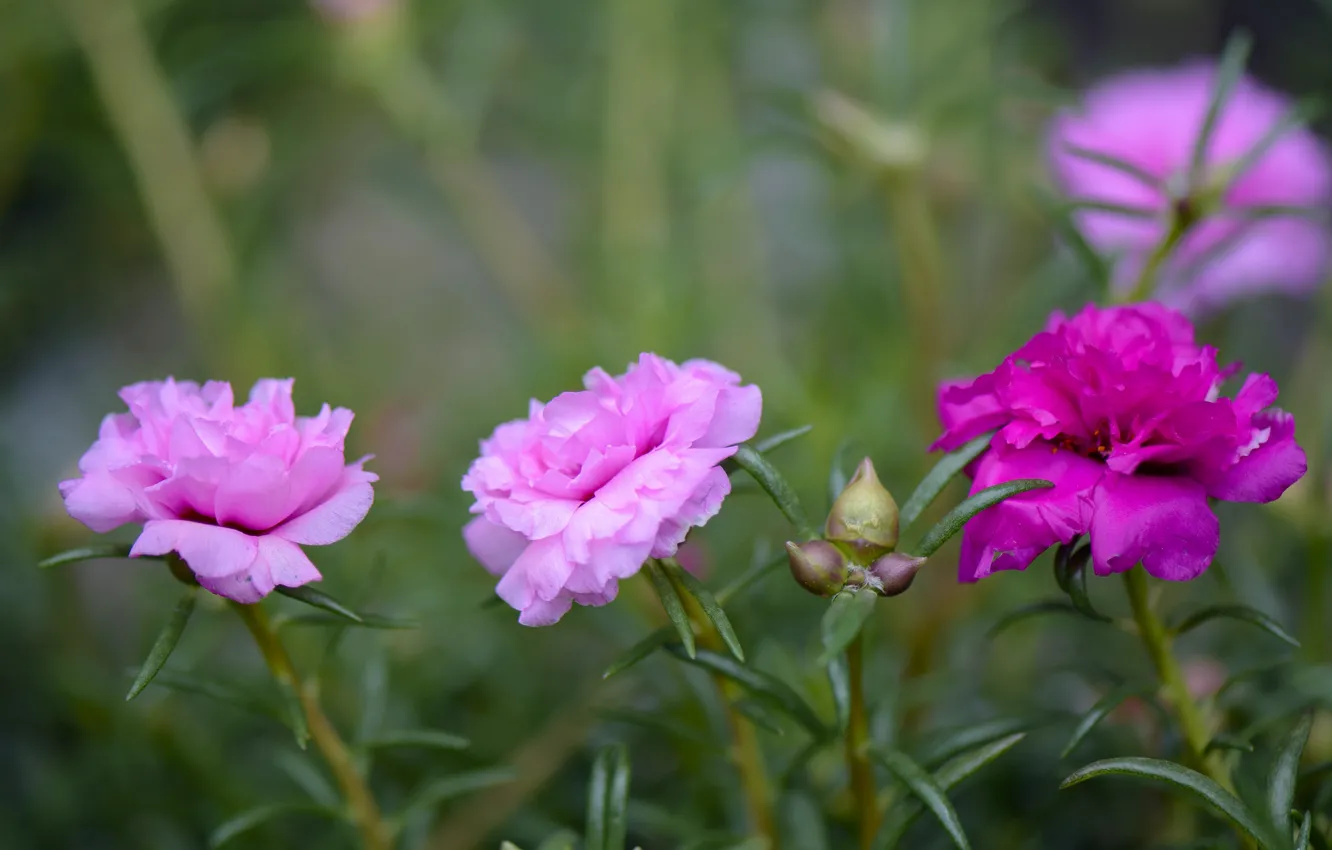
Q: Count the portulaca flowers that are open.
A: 4